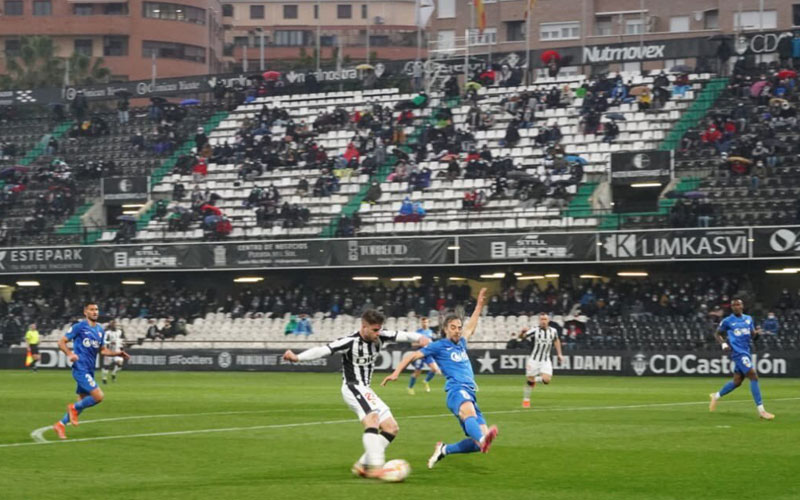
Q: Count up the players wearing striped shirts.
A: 3